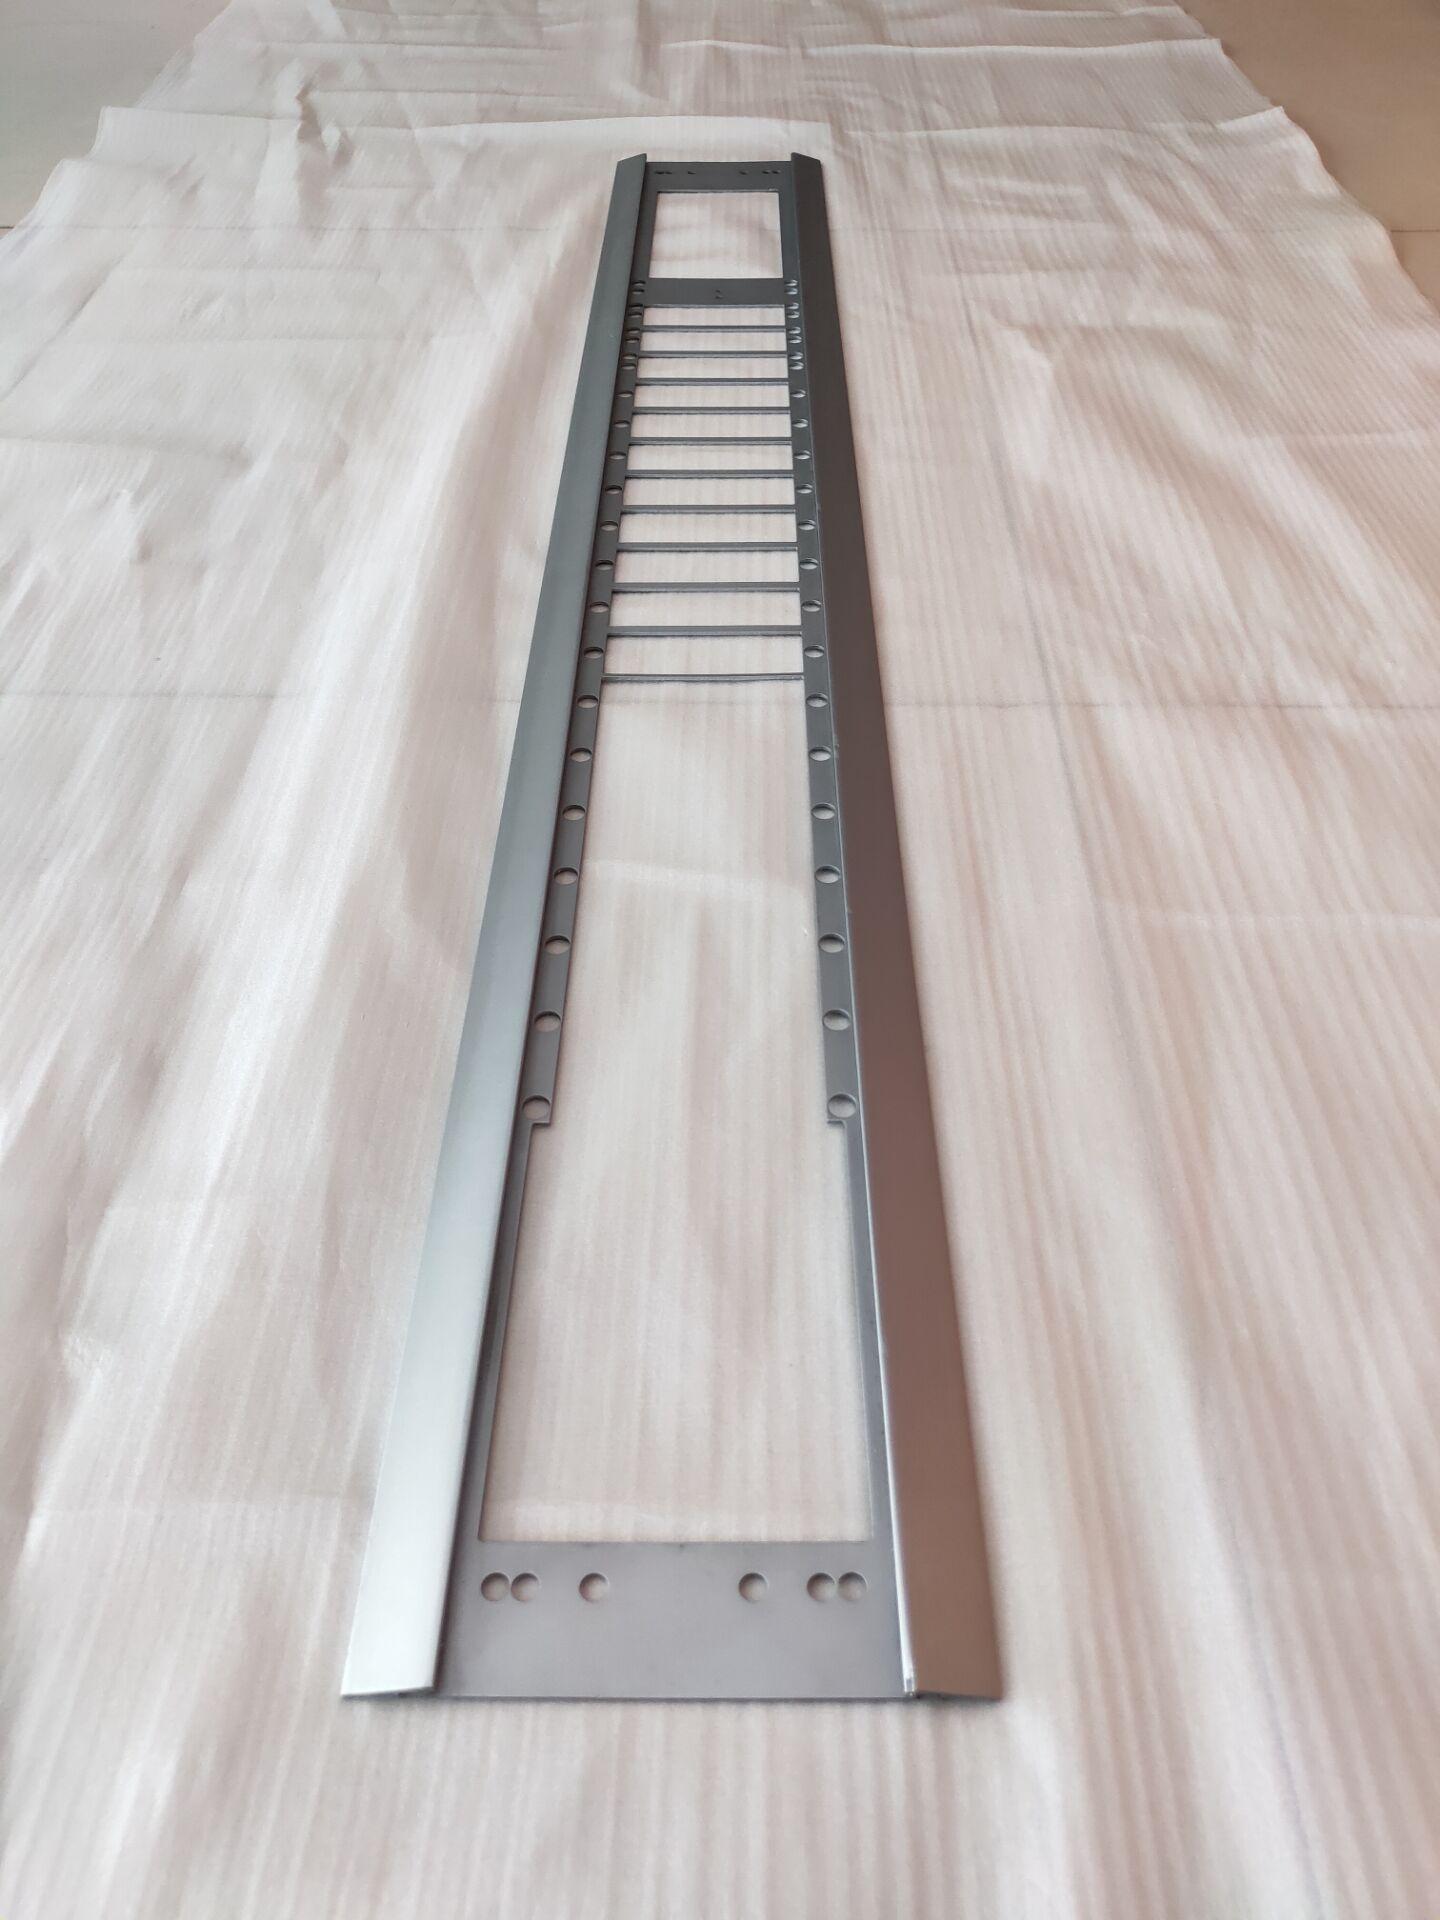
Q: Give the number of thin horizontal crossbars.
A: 11